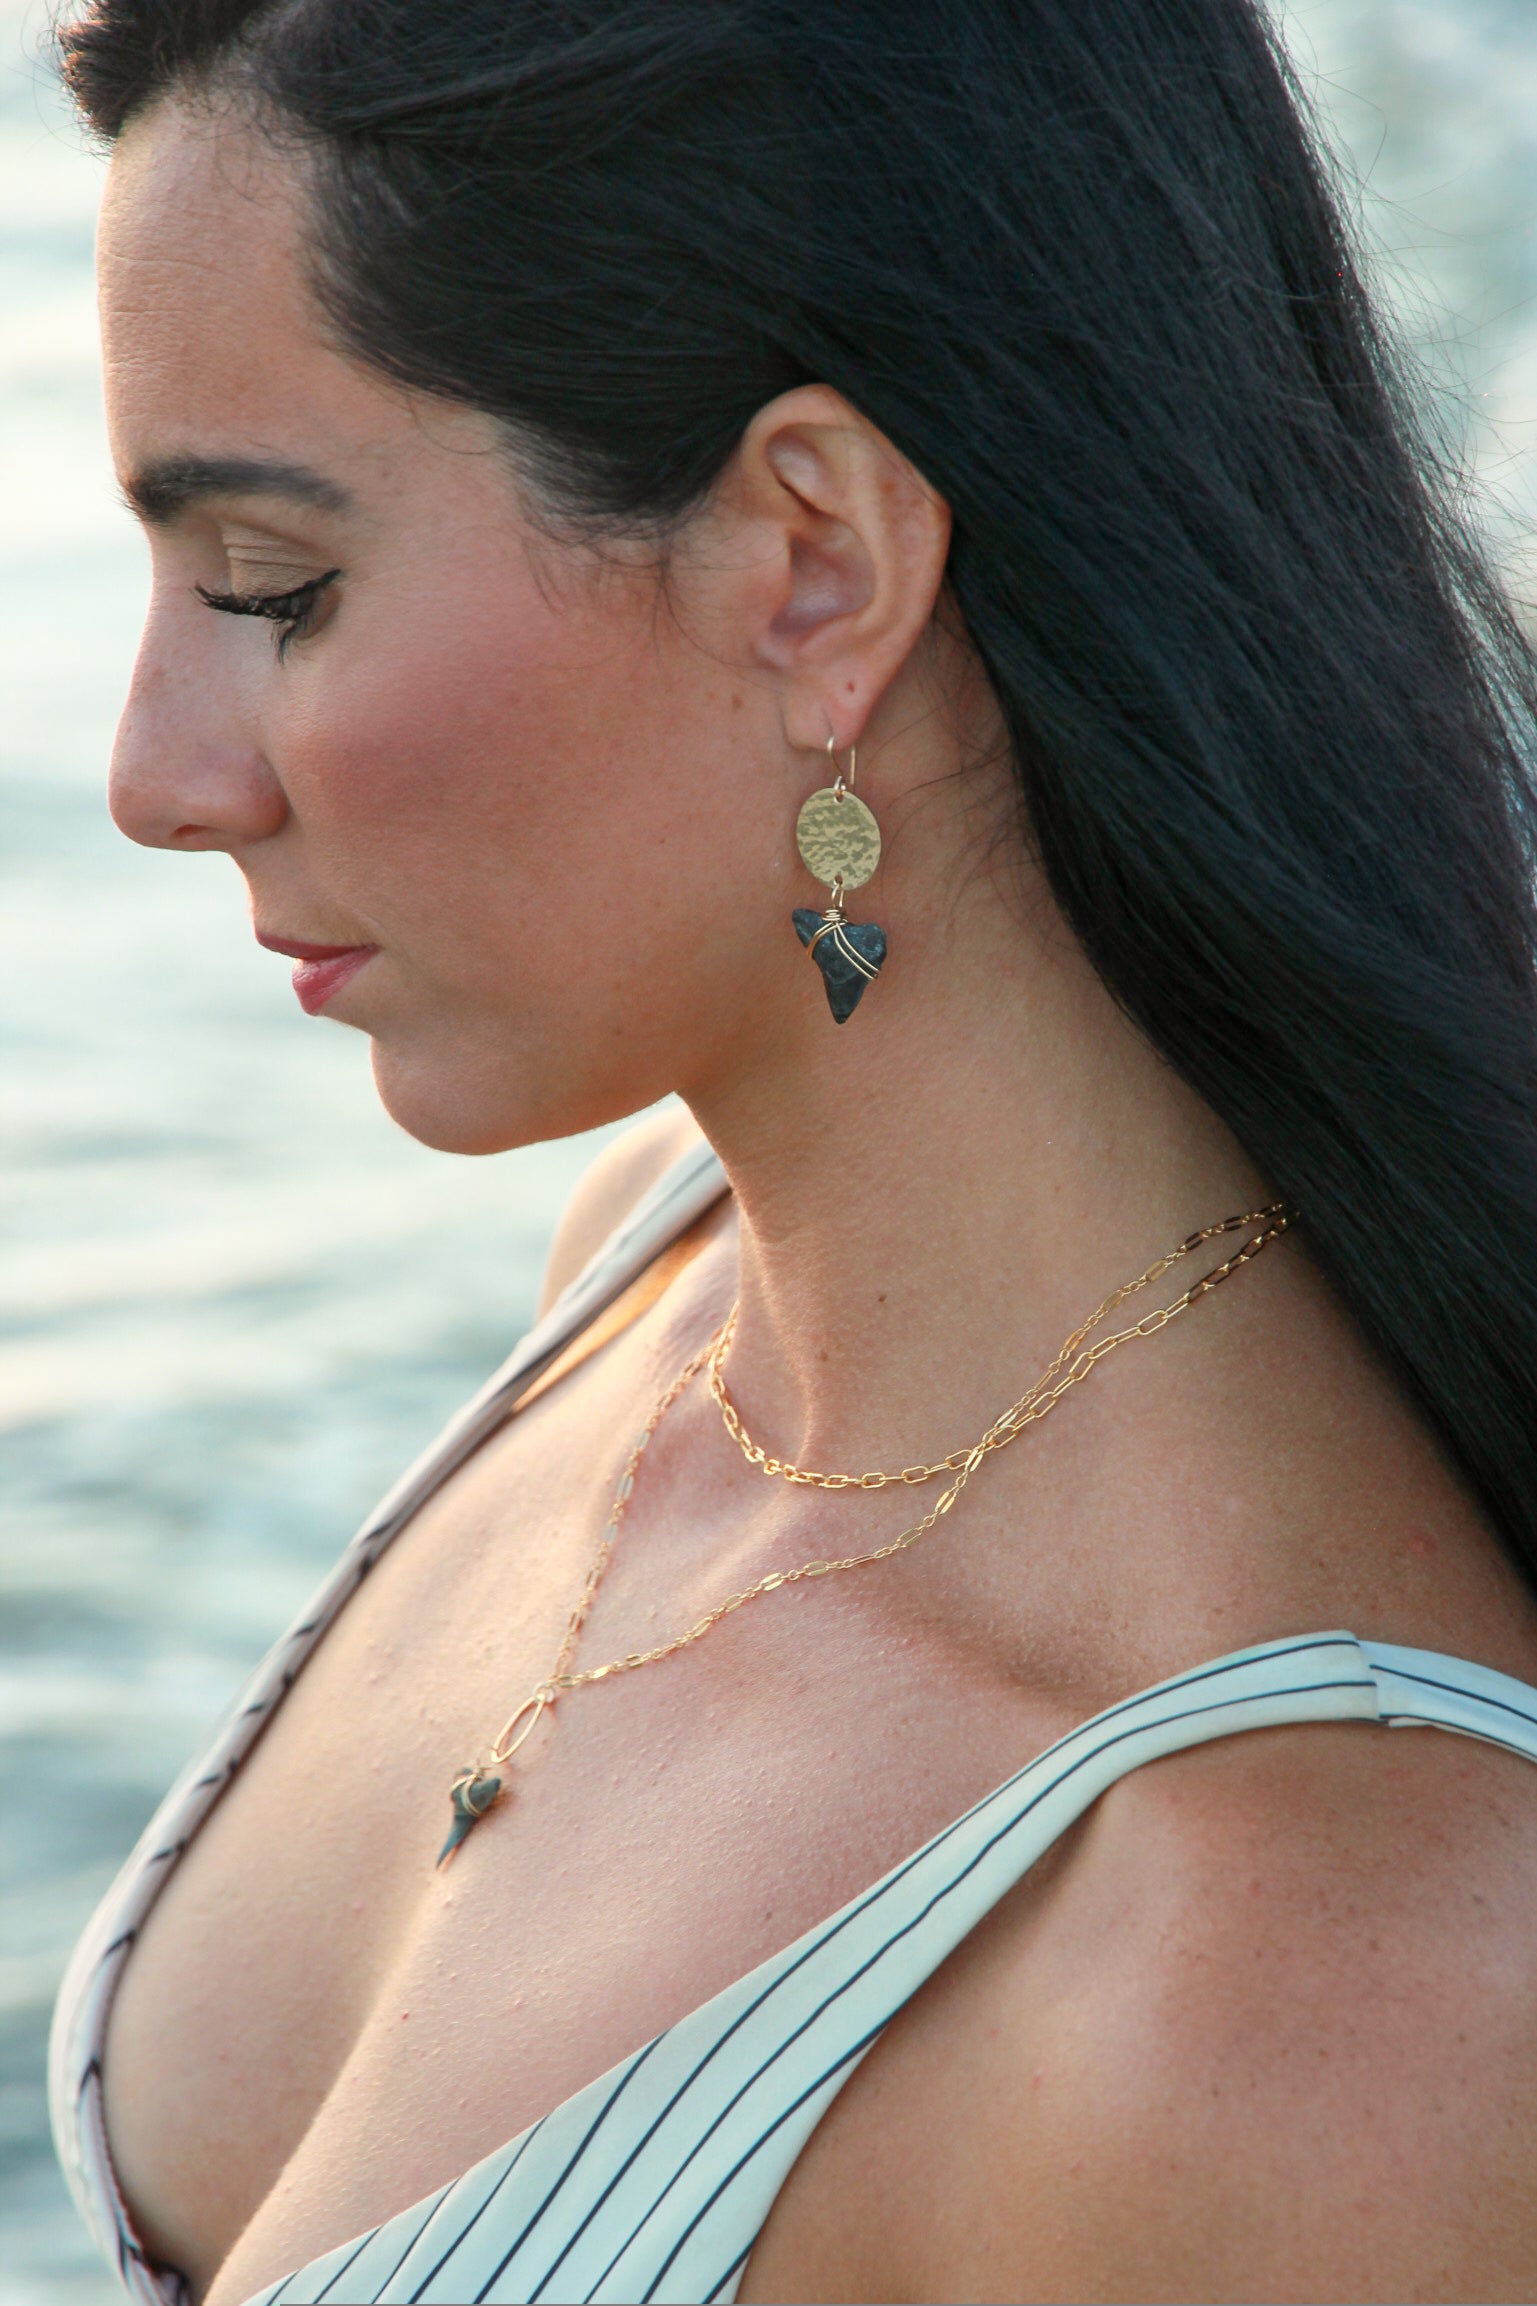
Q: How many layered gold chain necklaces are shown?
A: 2